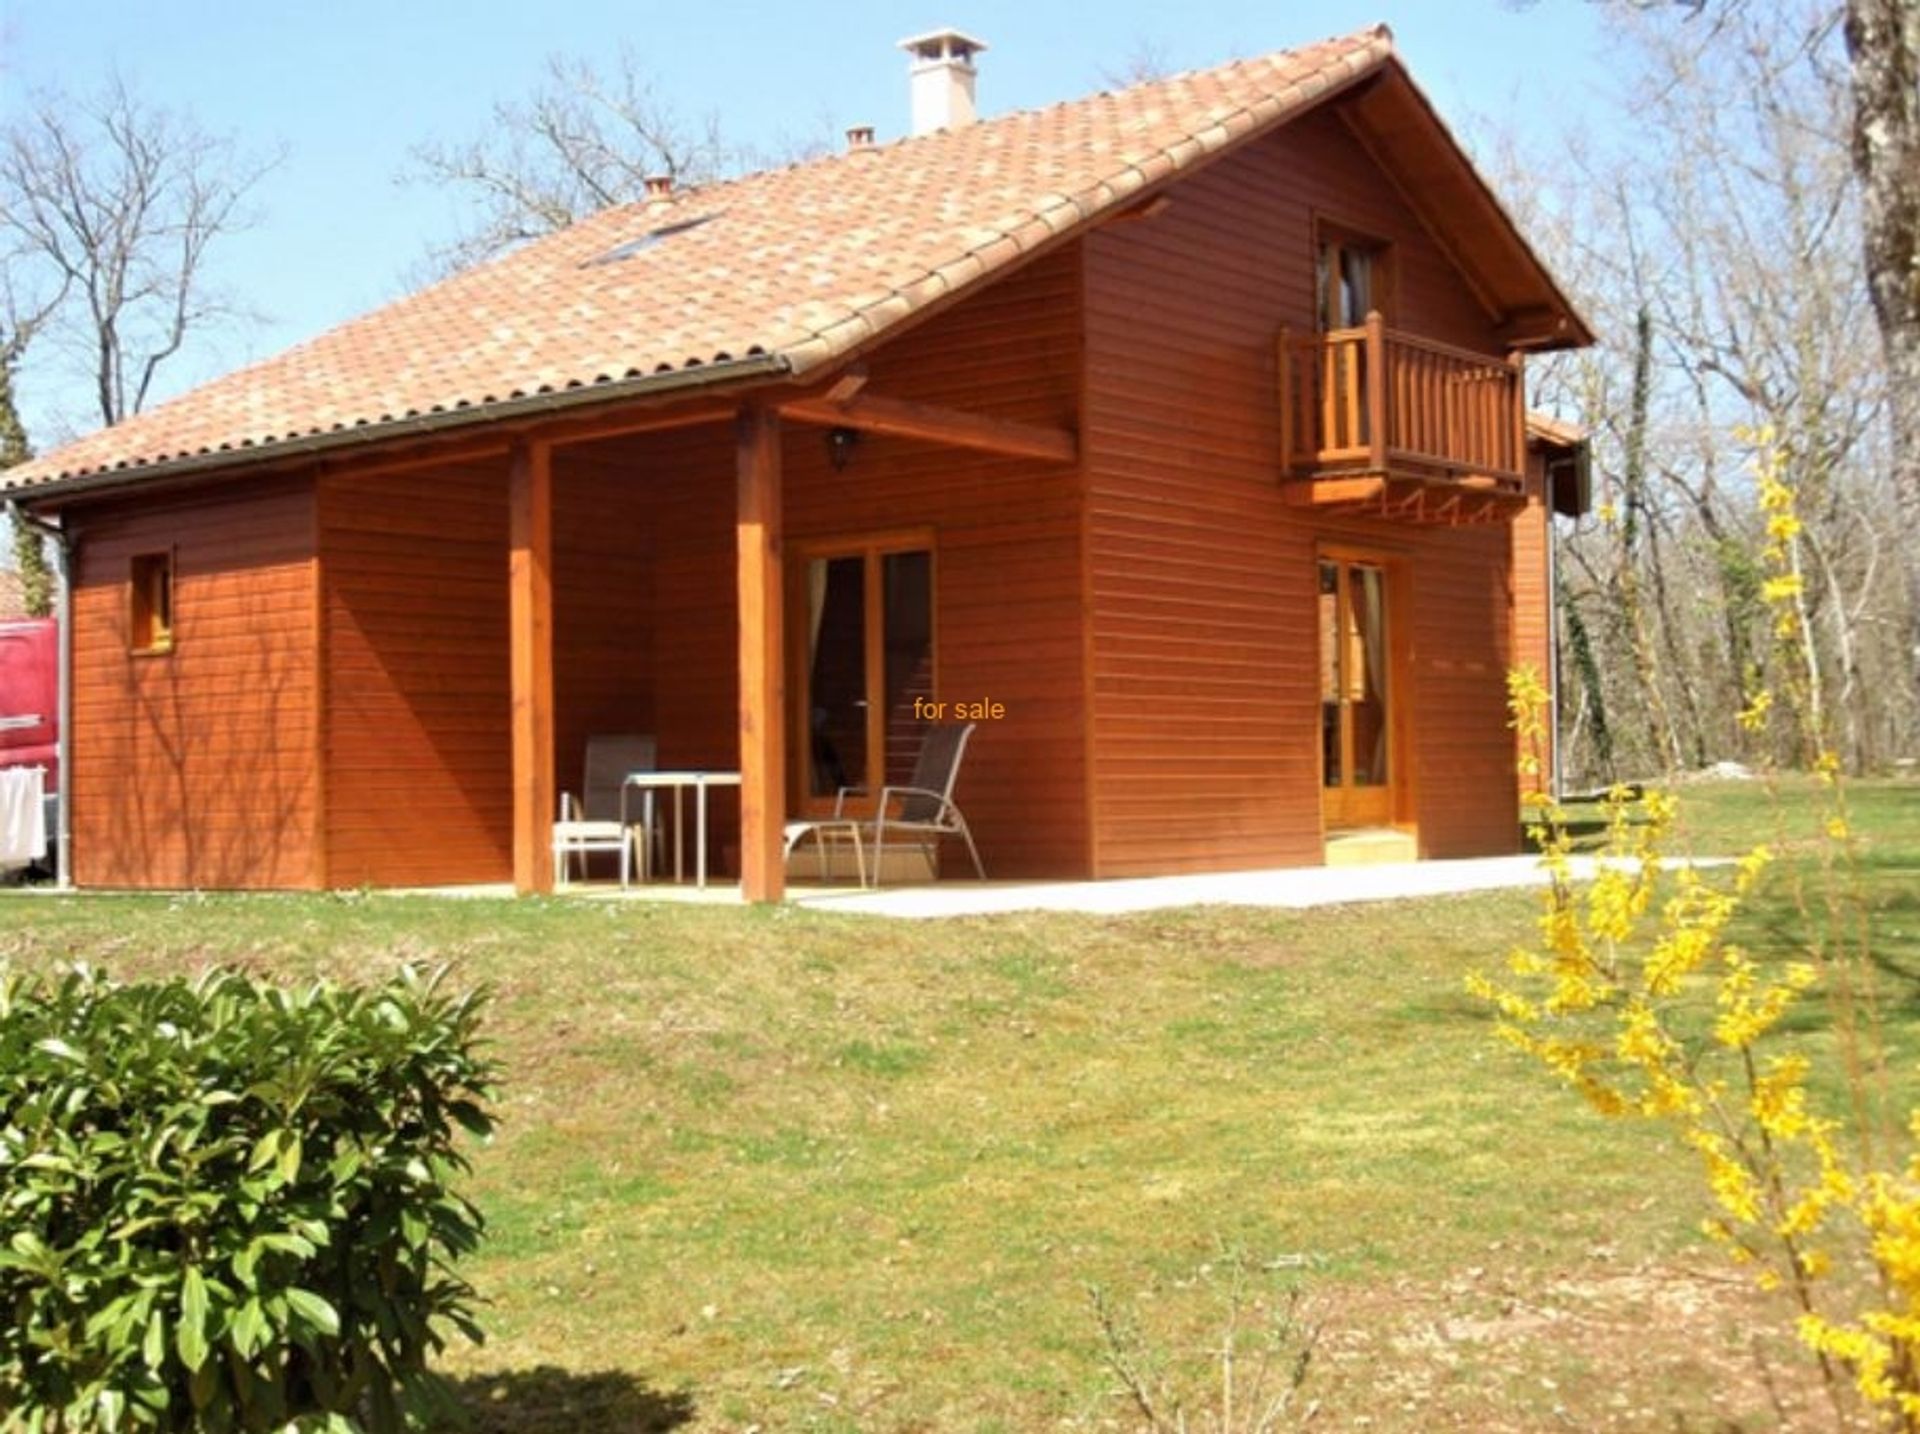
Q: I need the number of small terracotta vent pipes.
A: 2